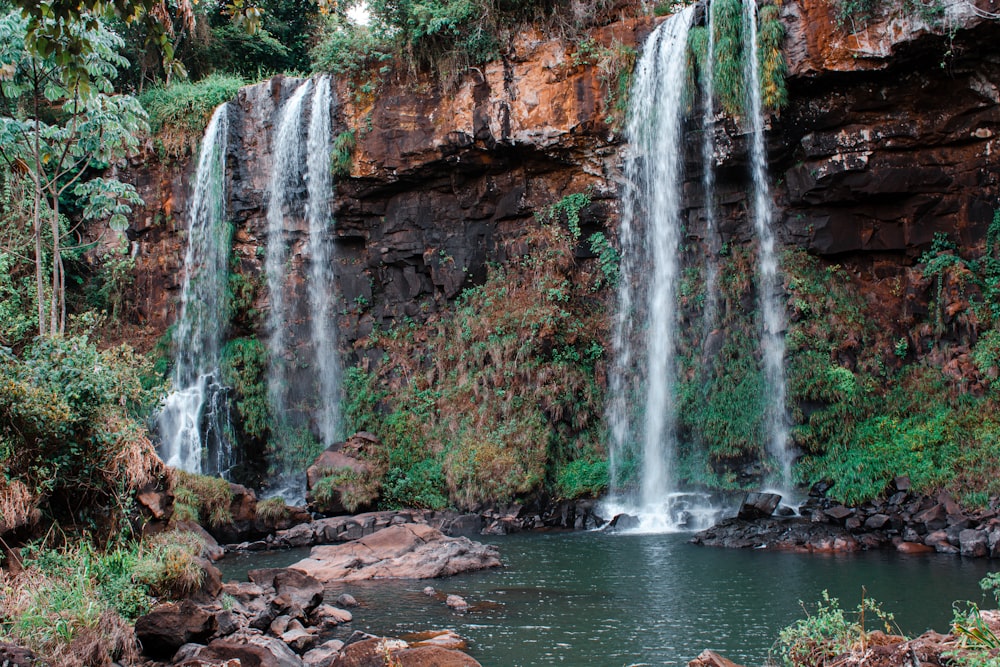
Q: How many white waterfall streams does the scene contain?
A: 6